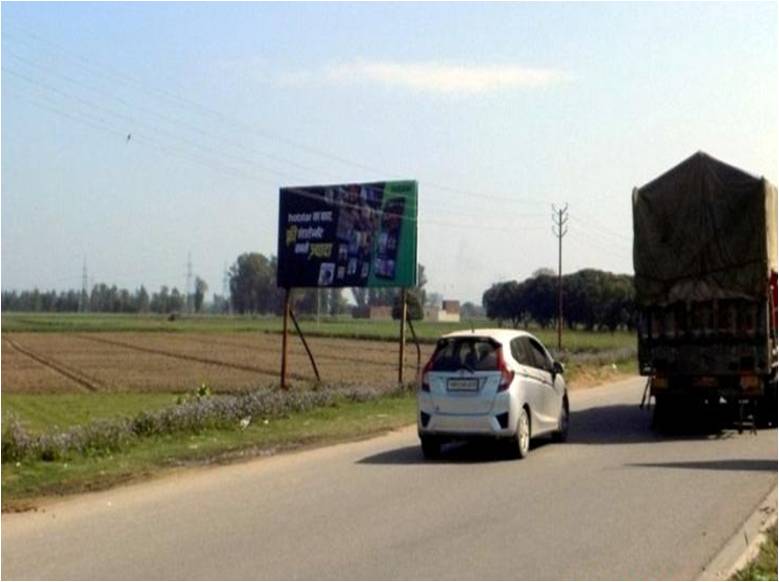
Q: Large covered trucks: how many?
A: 1